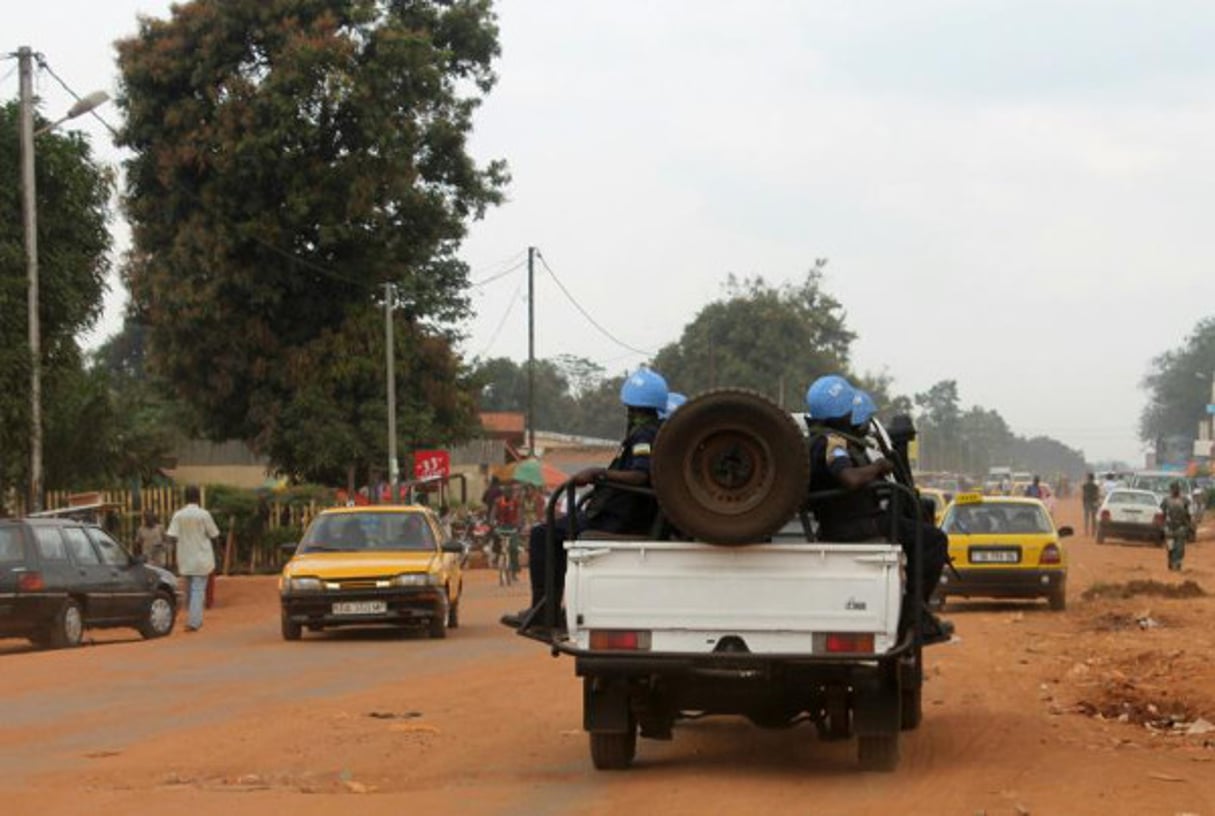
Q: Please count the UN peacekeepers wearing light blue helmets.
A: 4